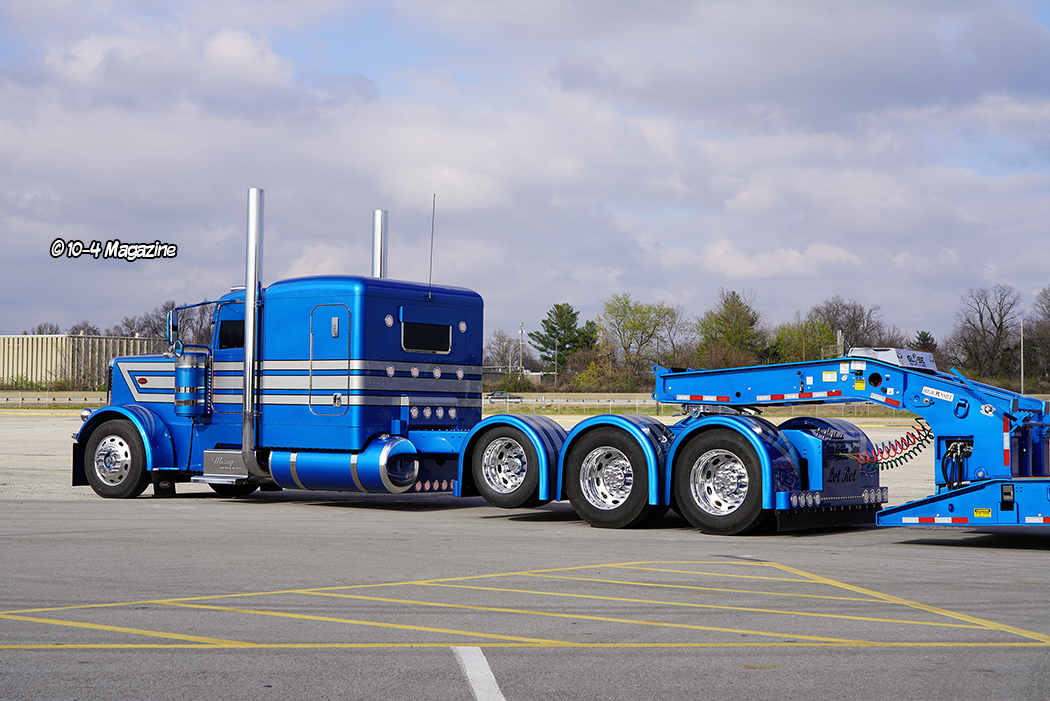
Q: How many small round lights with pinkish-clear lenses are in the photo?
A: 15